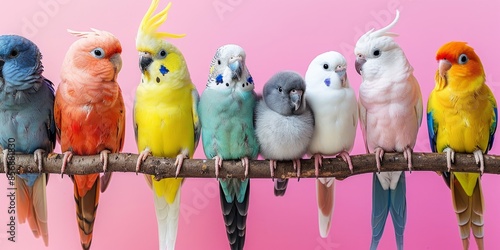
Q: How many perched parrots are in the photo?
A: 8